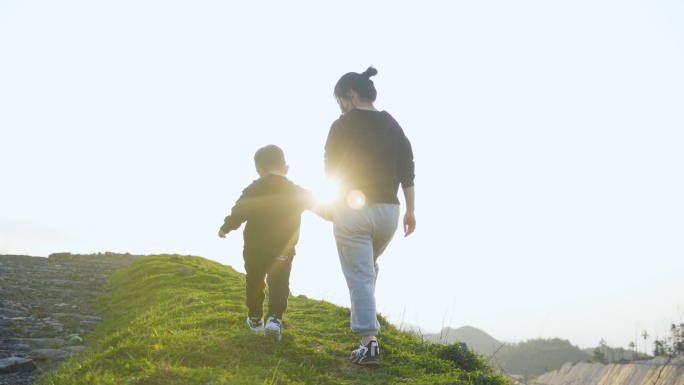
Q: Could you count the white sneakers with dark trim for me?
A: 2